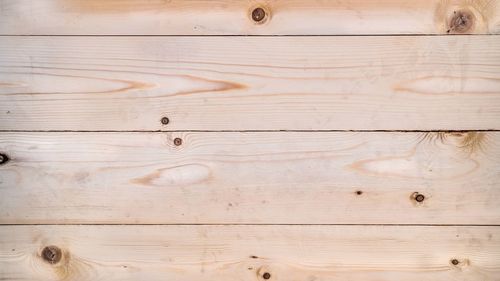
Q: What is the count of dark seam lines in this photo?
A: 3